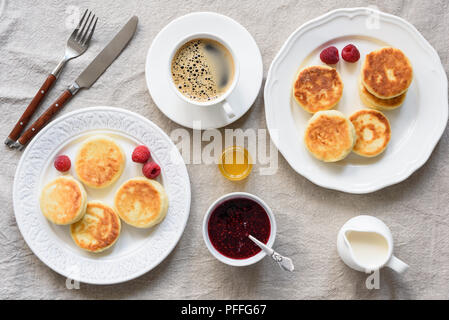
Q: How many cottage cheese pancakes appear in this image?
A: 9